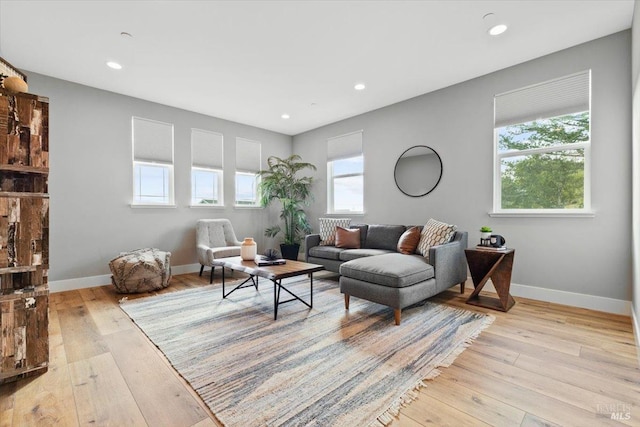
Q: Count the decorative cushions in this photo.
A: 4